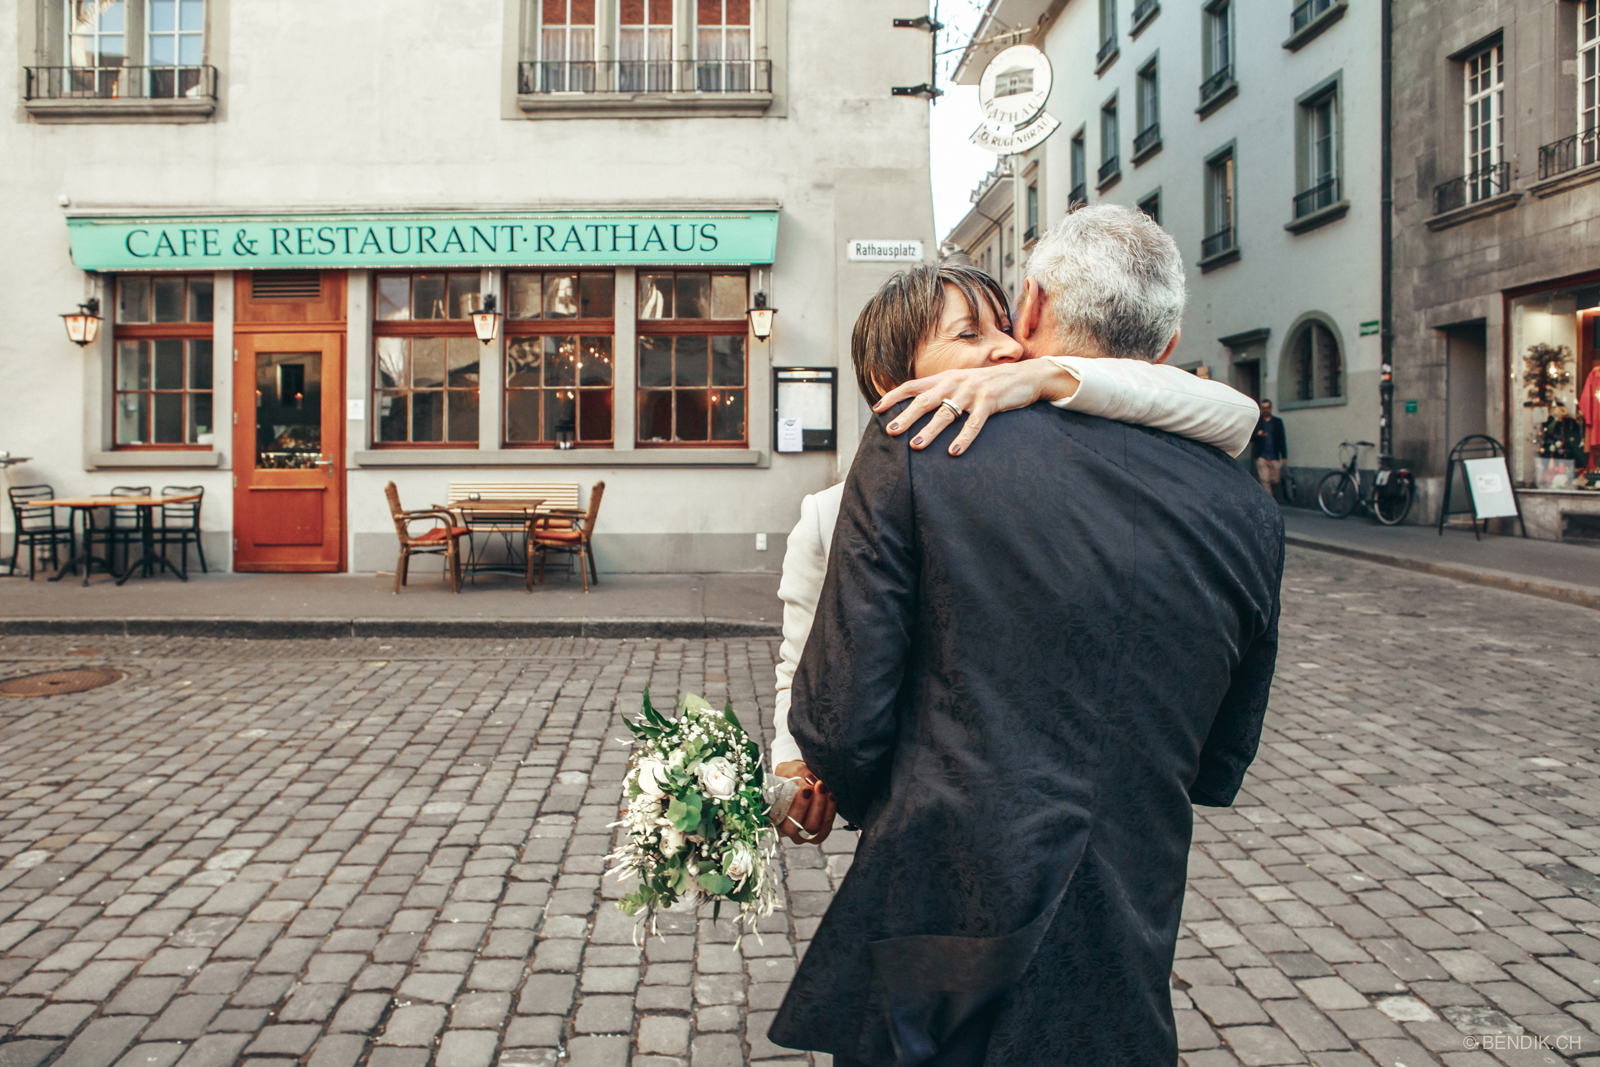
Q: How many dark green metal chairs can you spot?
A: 3